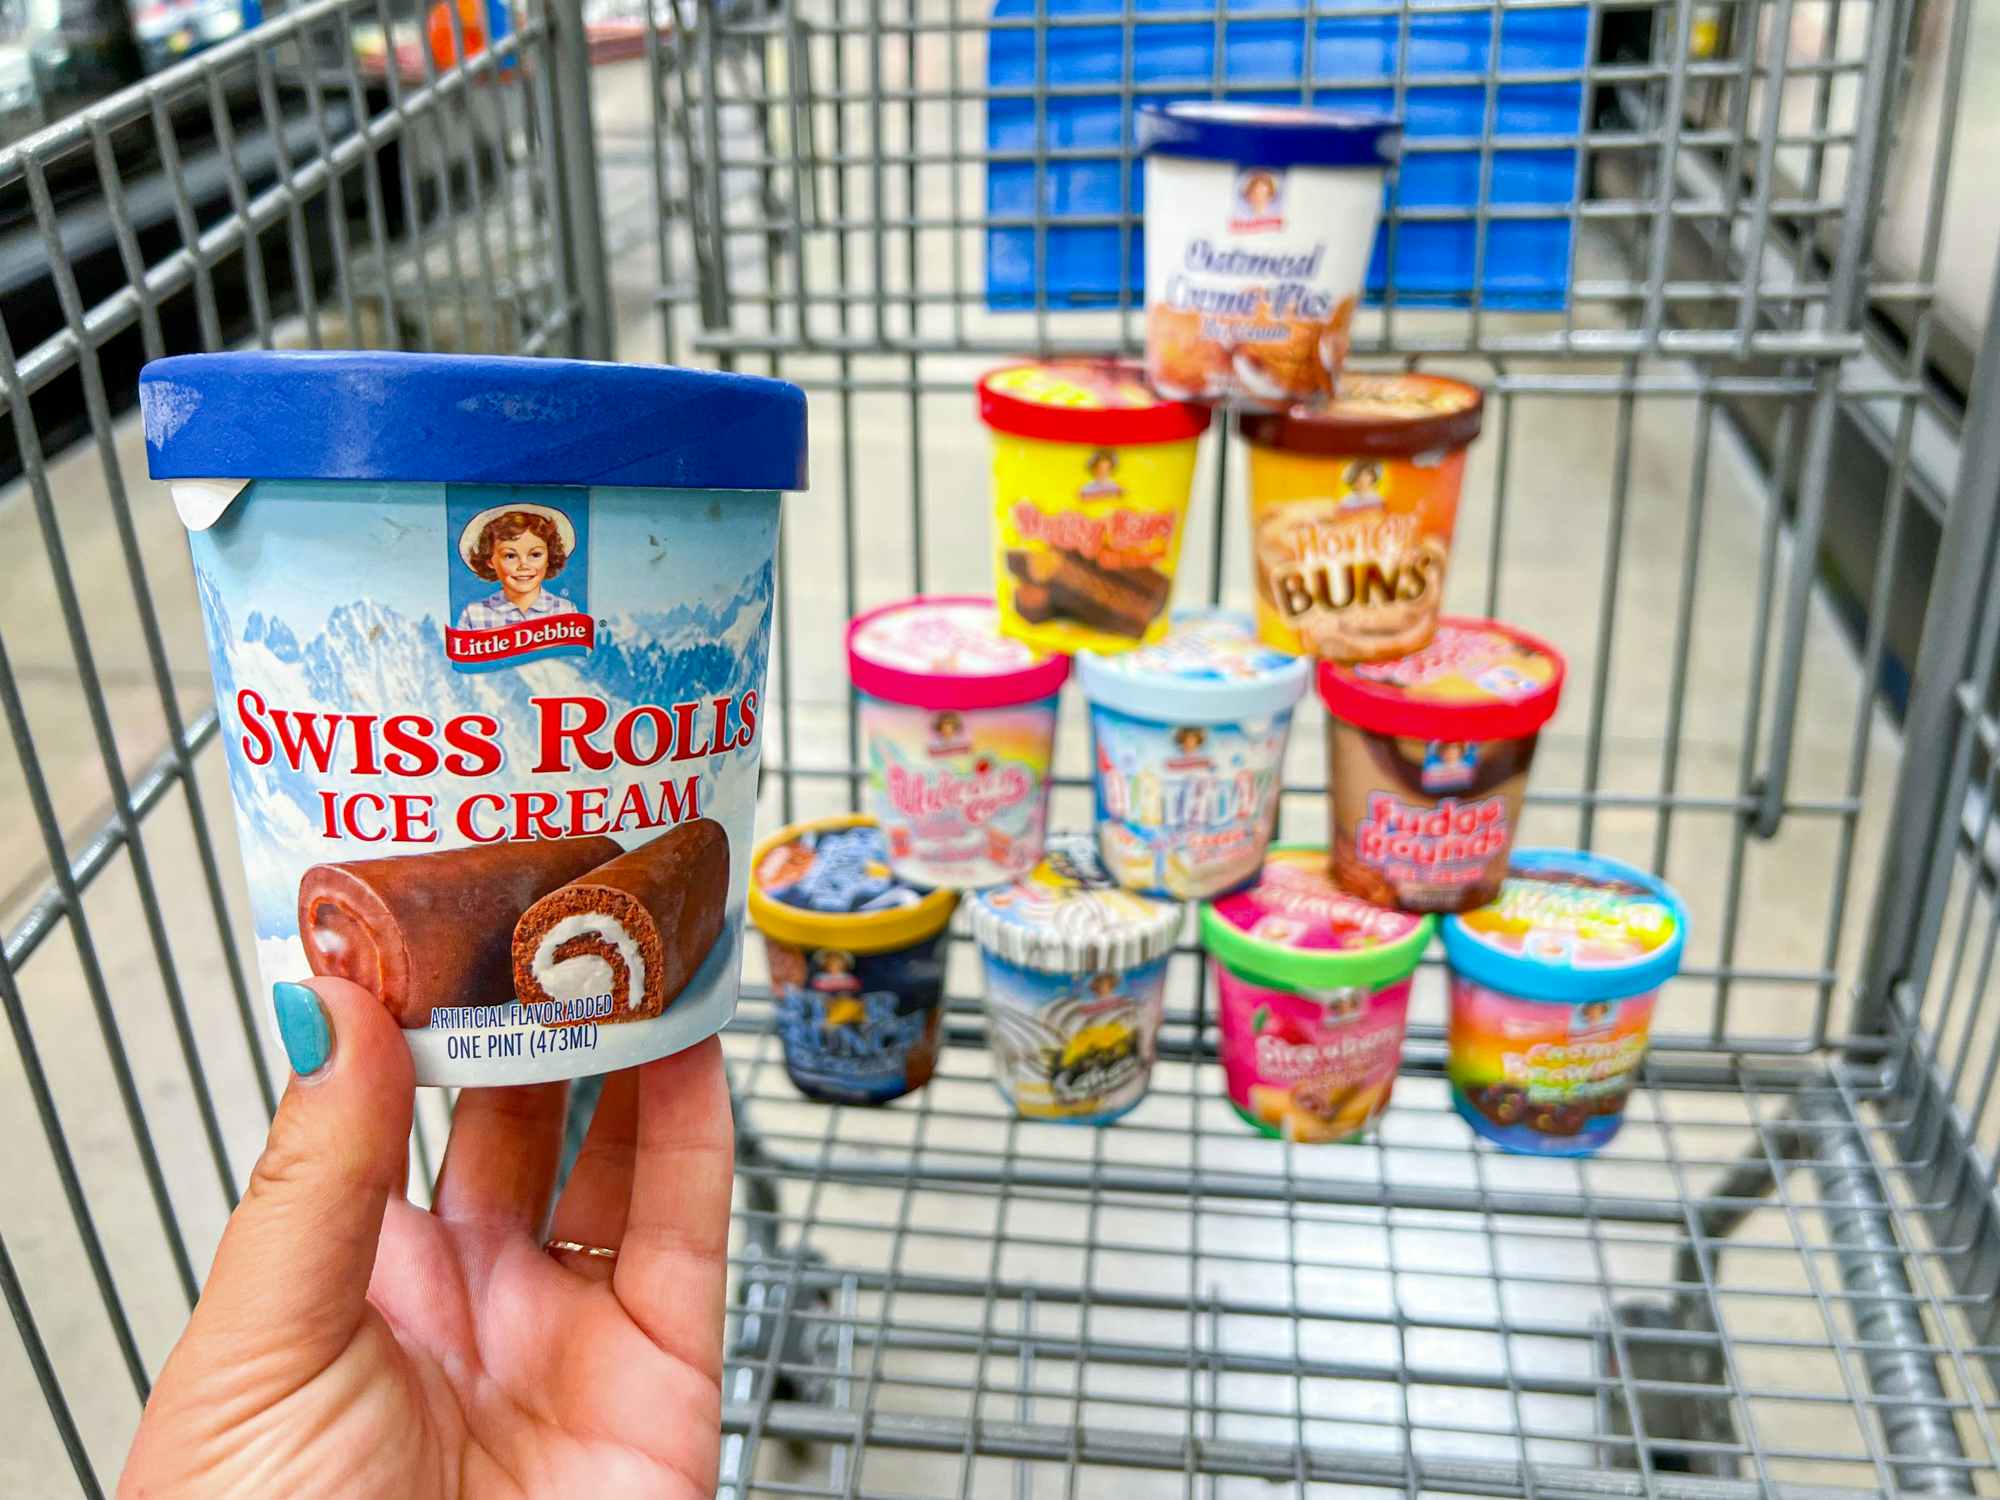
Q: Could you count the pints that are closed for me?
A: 11